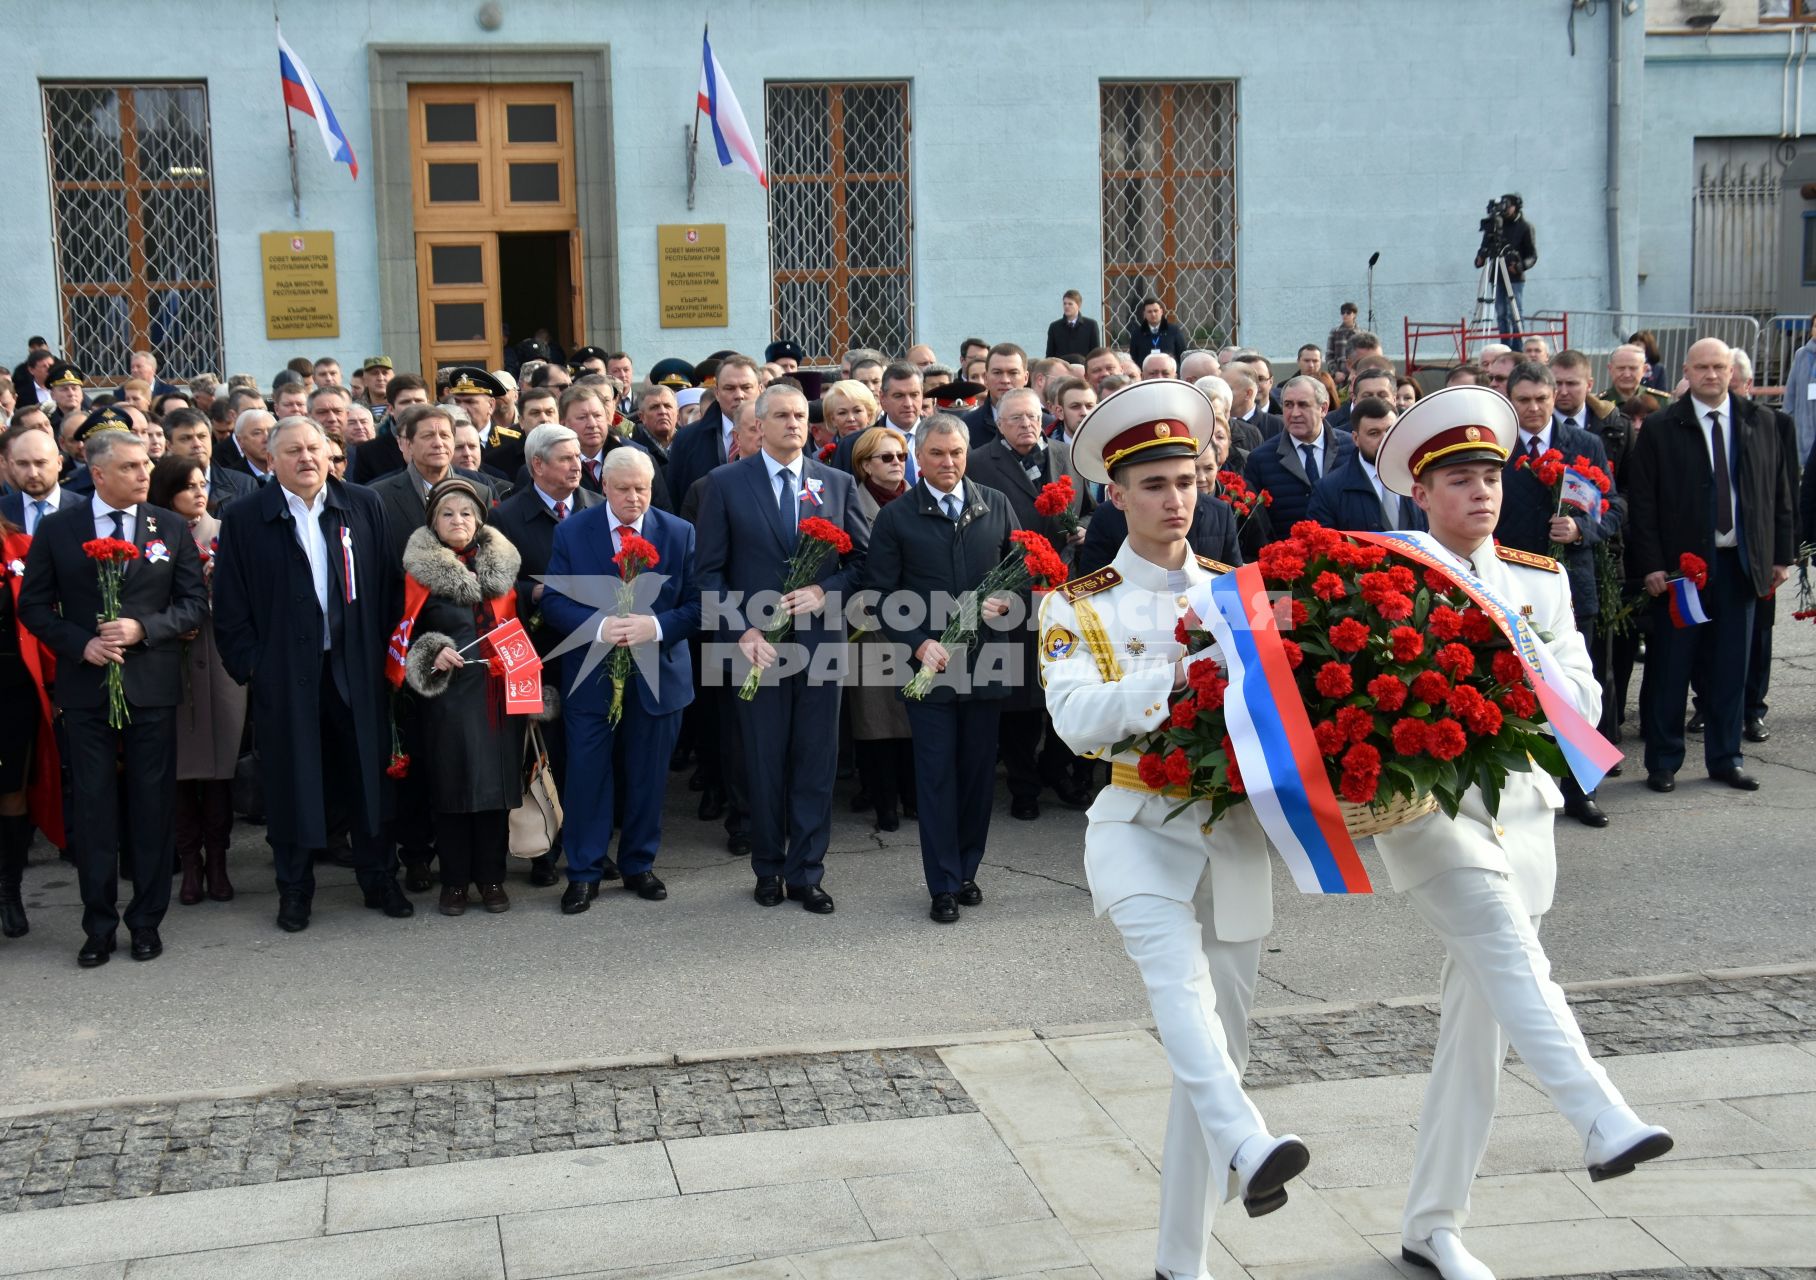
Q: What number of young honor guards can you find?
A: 2